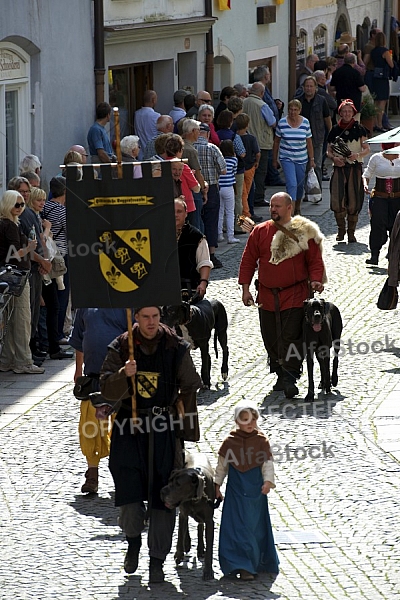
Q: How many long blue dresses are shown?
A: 1